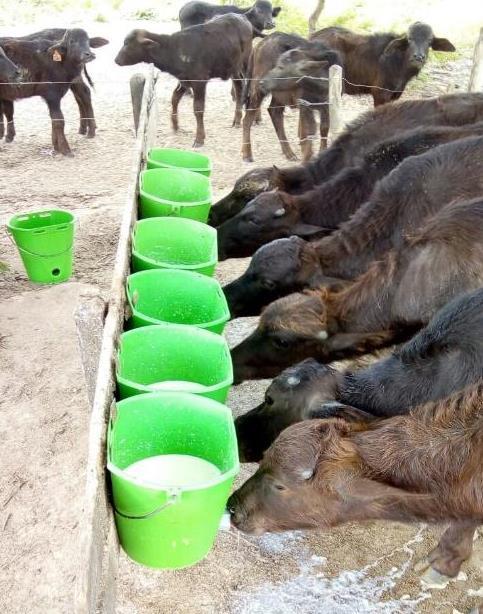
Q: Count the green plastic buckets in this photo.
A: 7